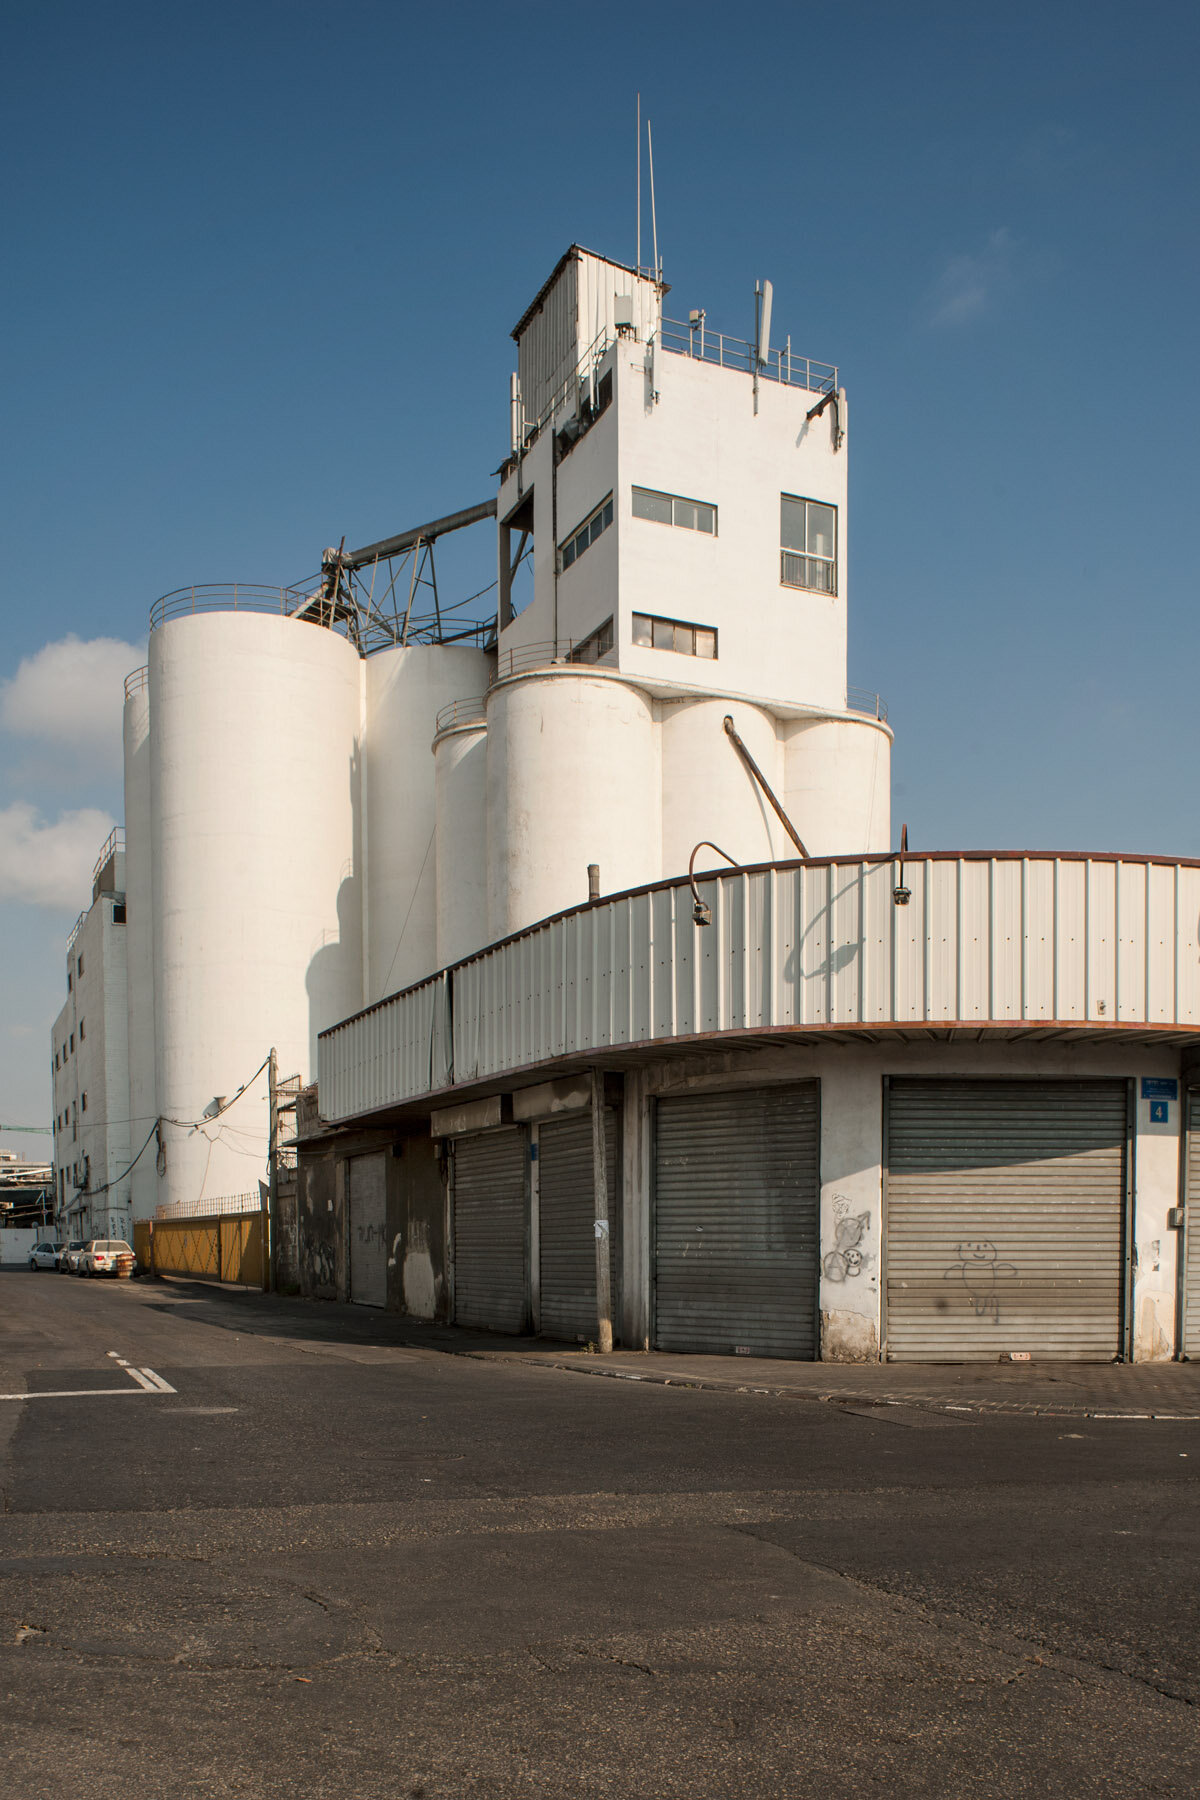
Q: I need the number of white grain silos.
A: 7